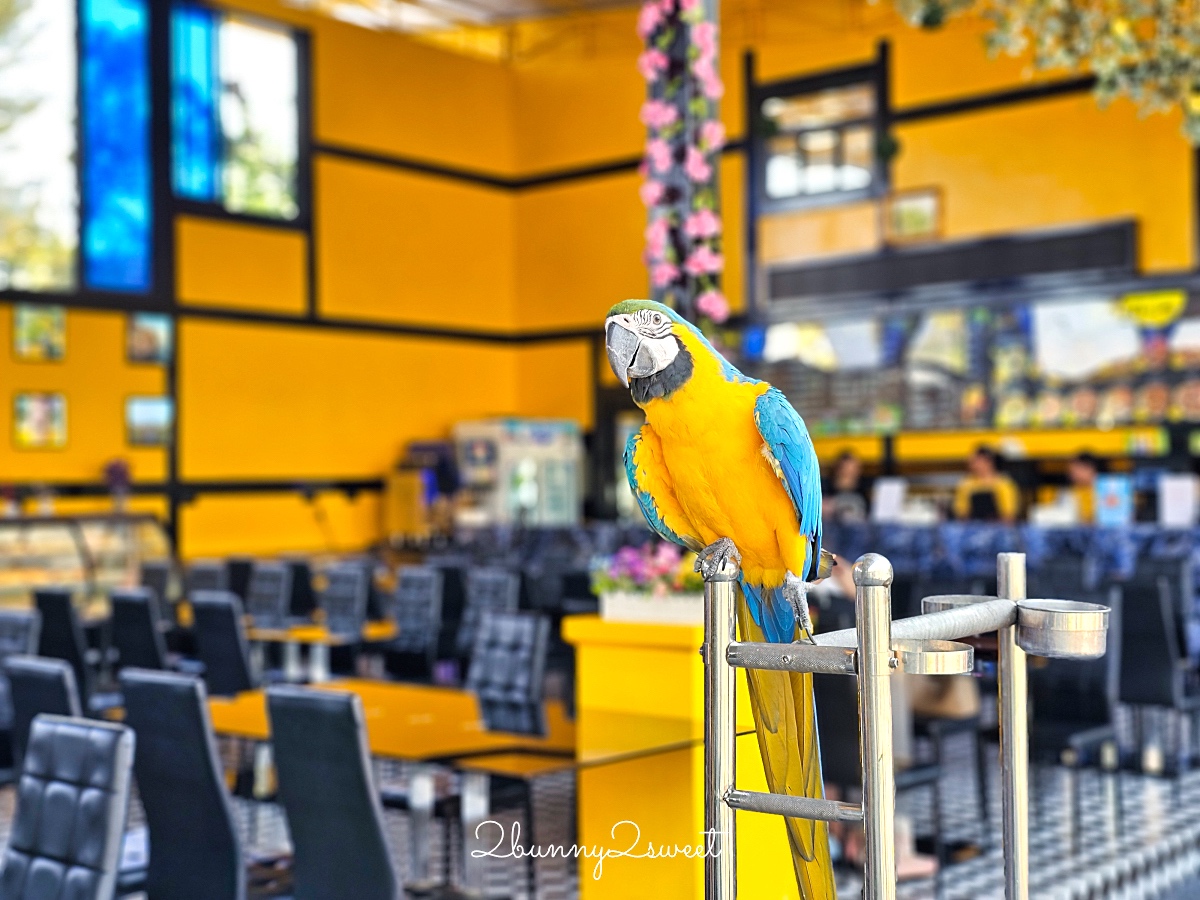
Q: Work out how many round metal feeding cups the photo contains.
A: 3